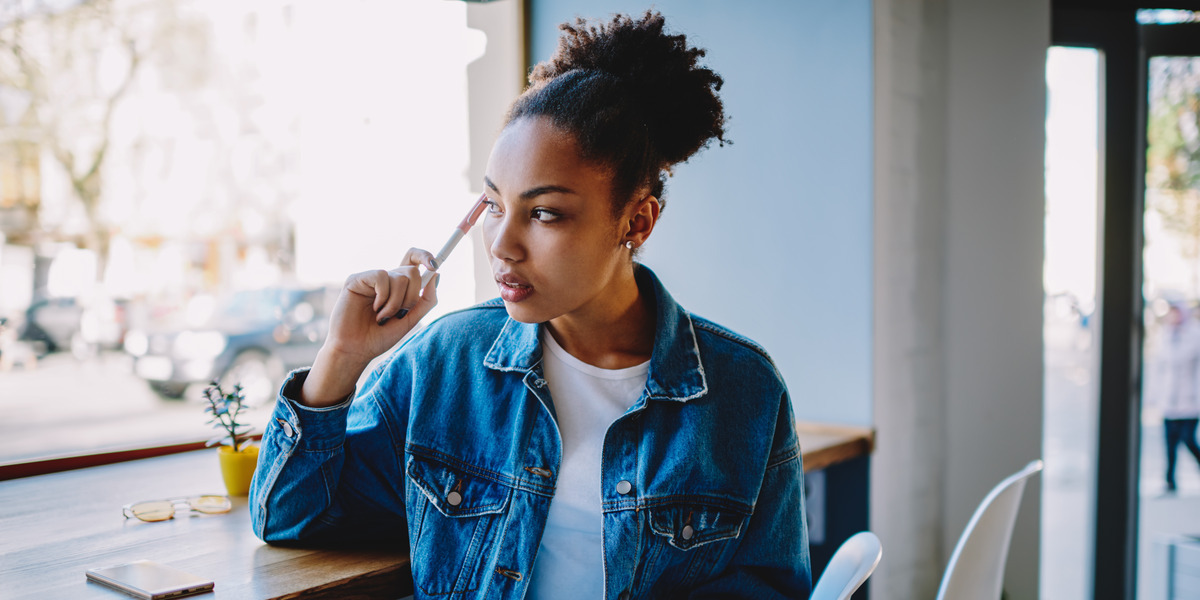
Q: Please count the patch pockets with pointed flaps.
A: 2